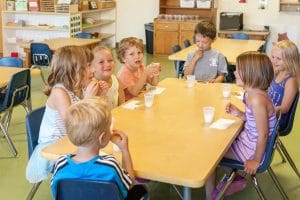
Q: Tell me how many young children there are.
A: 7